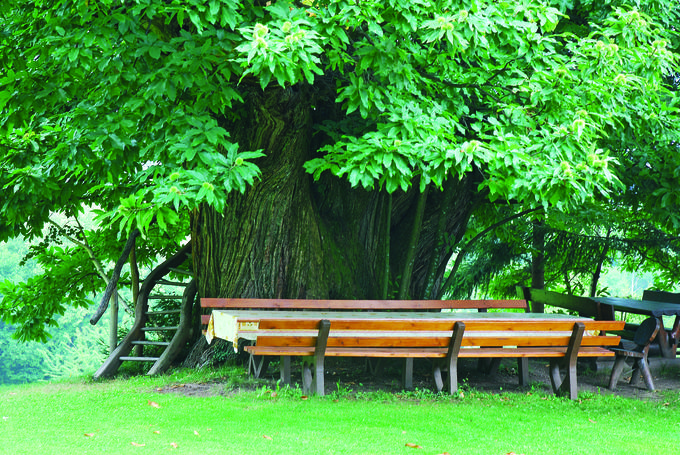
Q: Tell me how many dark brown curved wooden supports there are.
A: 3